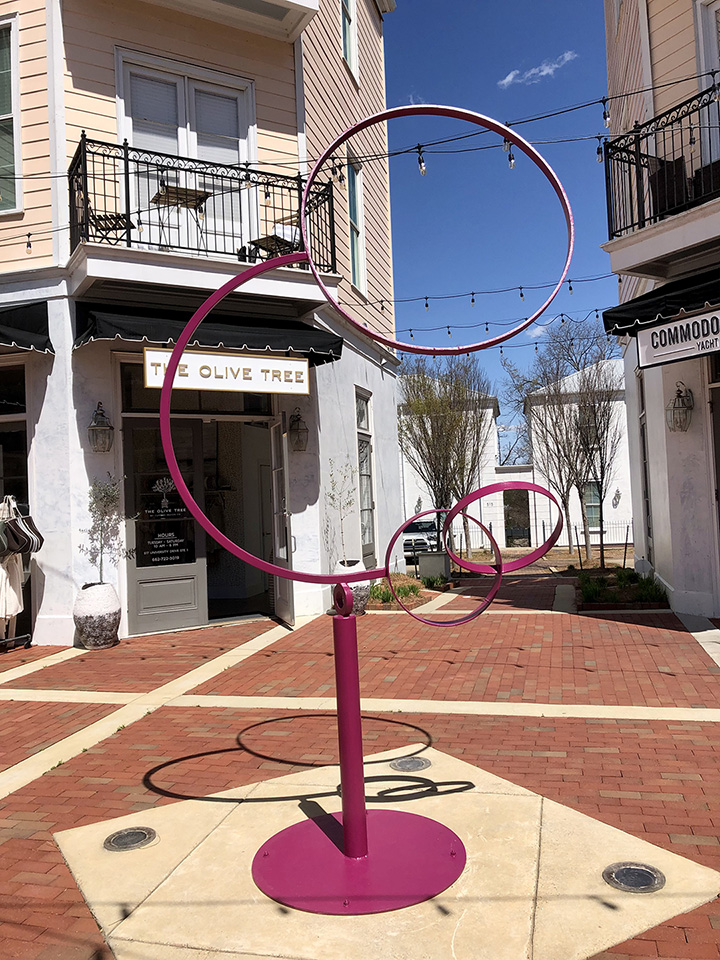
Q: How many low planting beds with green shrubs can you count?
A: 2